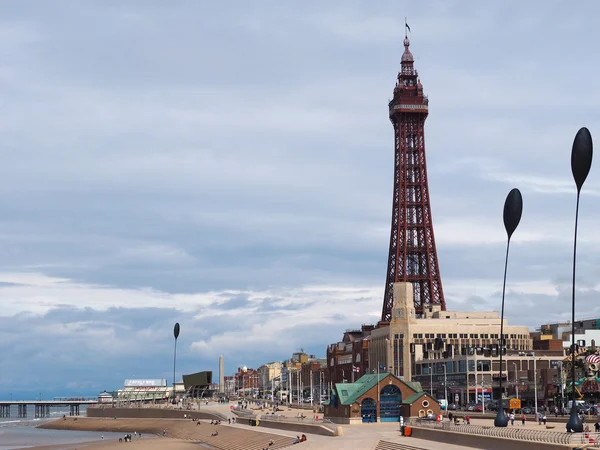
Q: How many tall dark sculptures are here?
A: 3